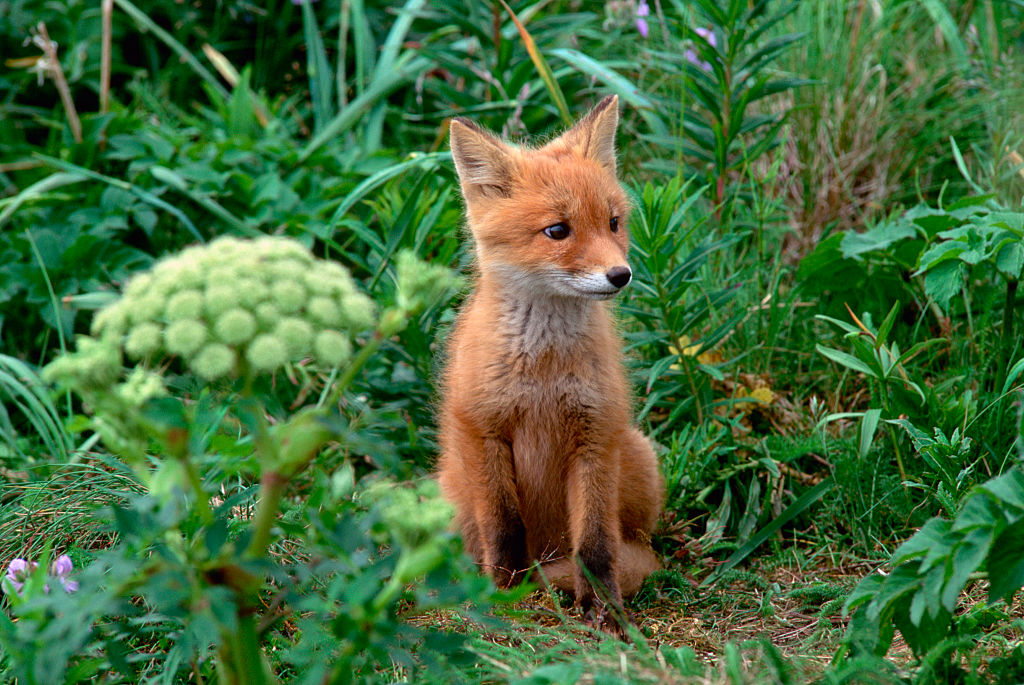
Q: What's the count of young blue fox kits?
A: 0